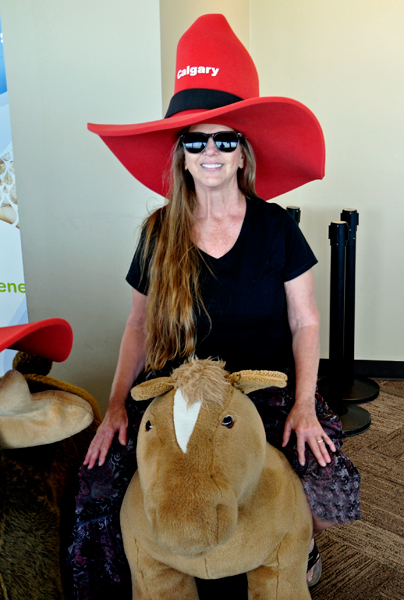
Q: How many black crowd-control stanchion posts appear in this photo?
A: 3